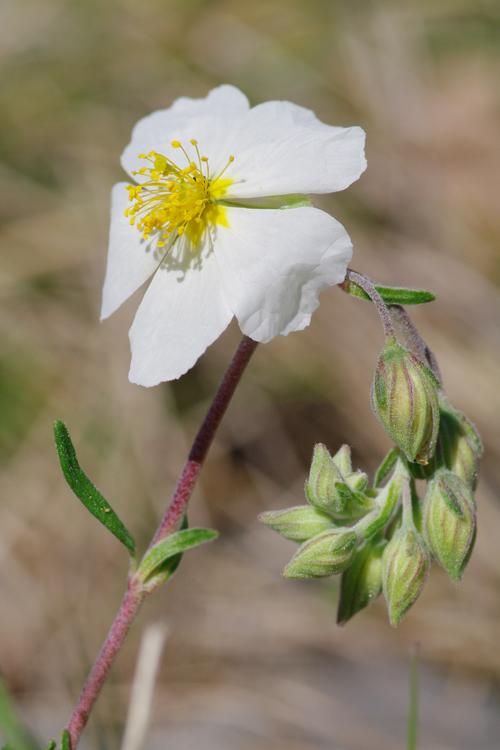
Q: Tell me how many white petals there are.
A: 5